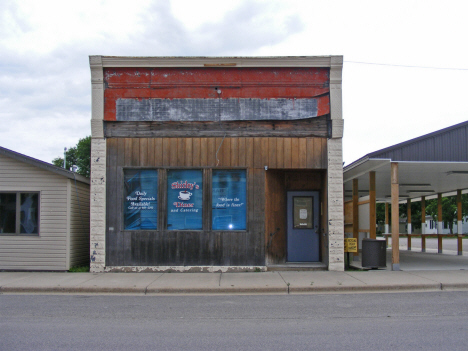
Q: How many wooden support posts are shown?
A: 8